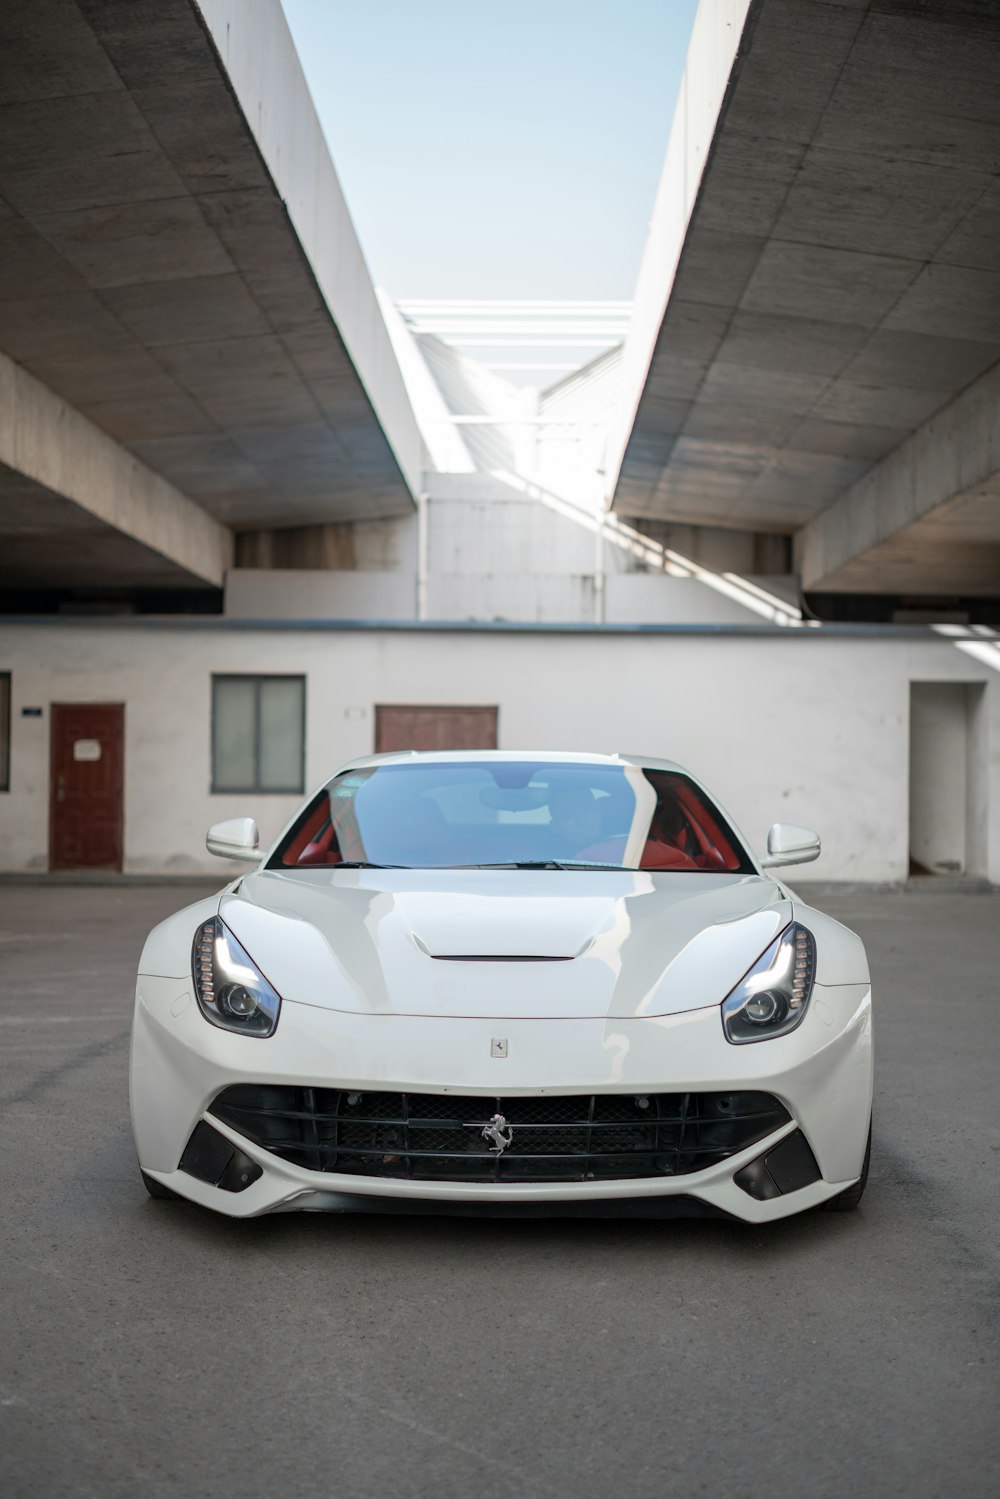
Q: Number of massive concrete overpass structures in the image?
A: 2